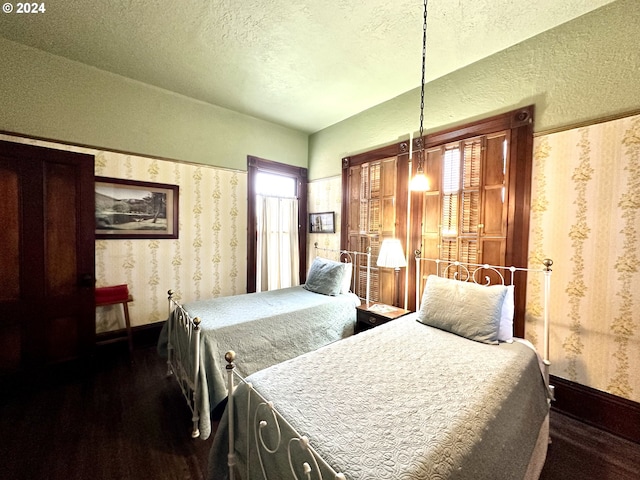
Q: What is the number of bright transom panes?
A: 1